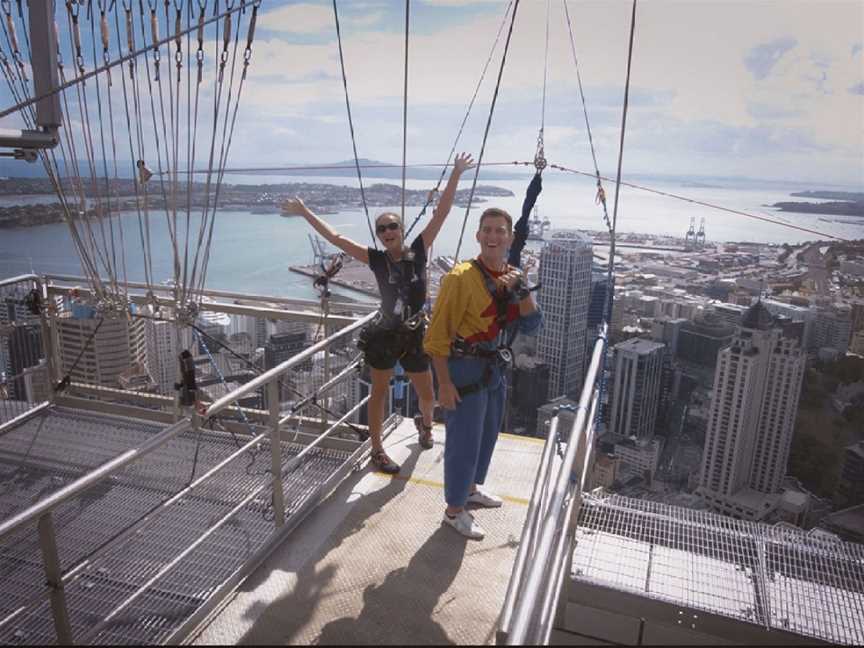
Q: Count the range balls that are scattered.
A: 0